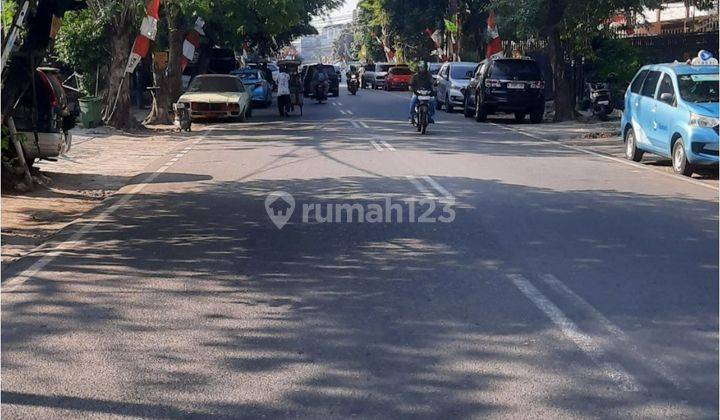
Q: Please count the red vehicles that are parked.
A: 1